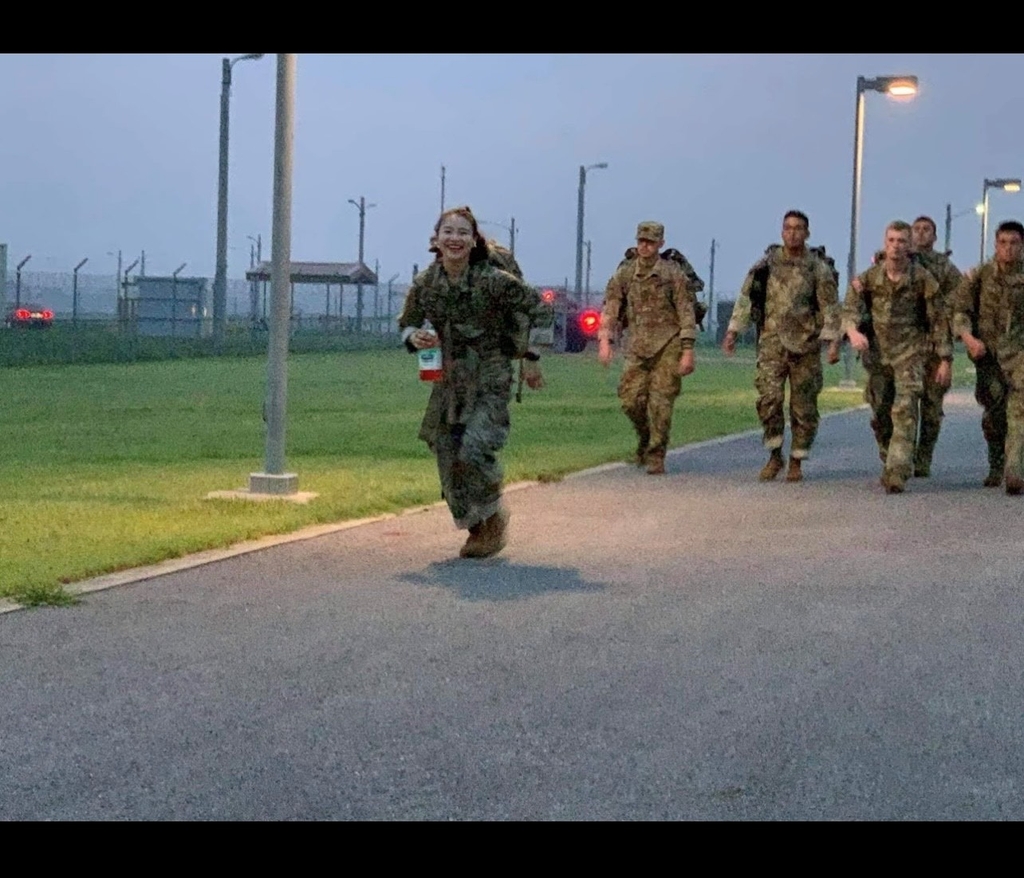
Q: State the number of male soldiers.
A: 5